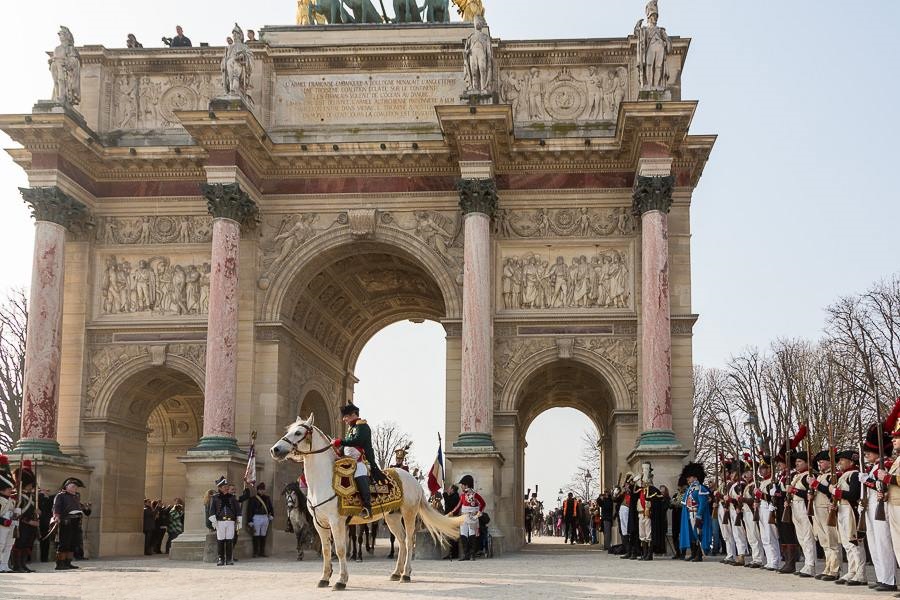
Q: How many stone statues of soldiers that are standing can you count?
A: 4